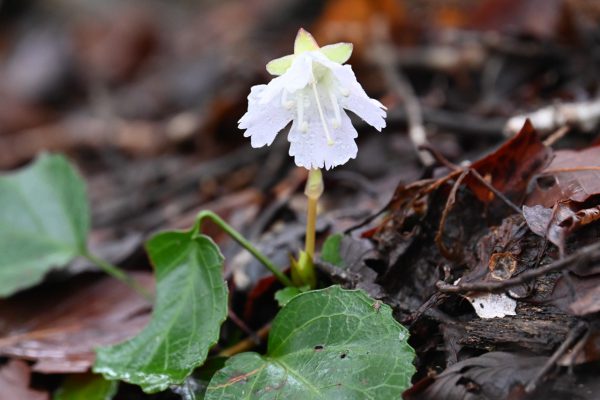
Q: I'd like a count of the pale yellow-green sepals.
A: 3